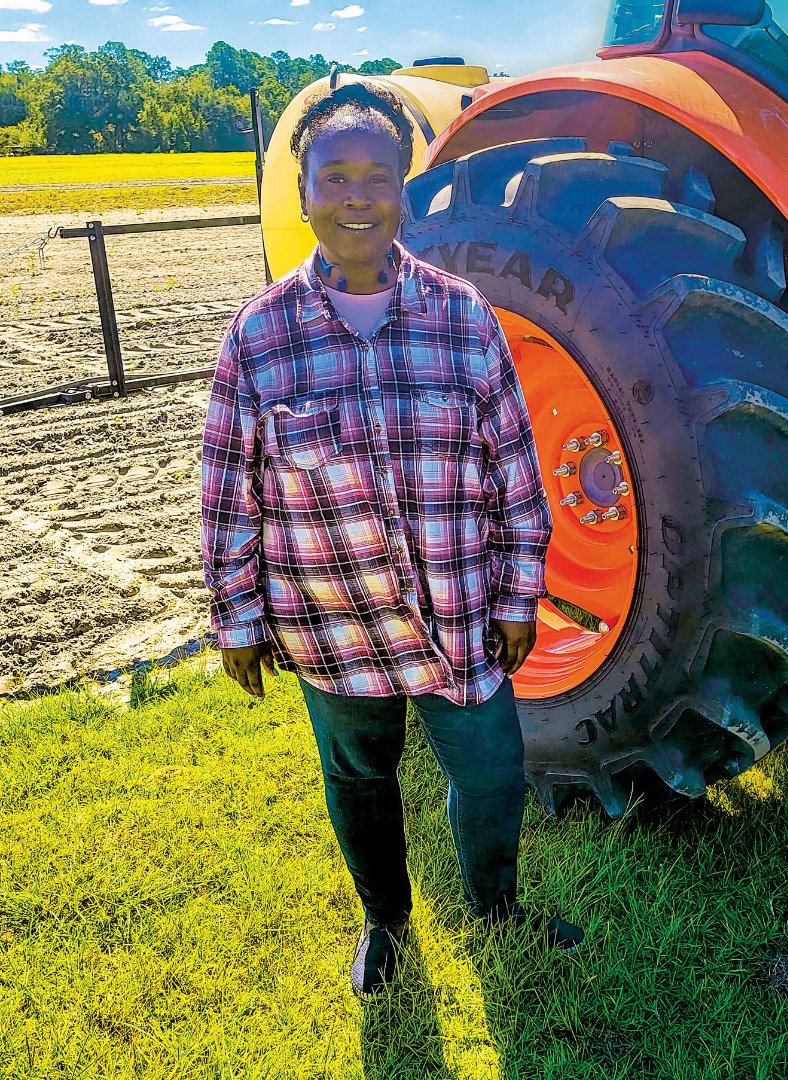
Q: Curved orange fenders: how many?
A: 1